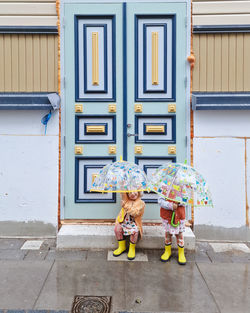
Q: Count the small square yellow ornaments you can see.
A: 8